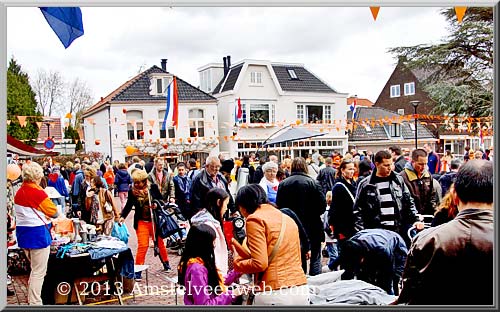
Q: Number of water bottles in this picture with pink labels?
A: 0